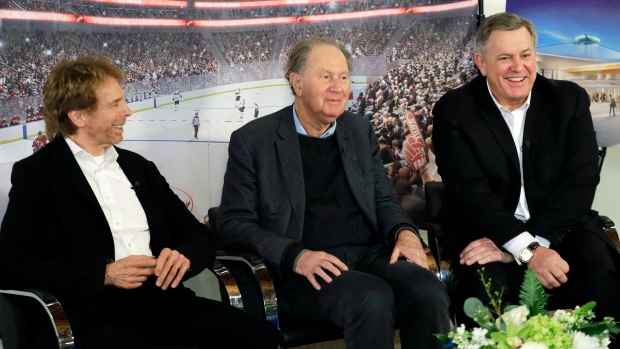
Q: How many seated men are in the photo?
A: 3